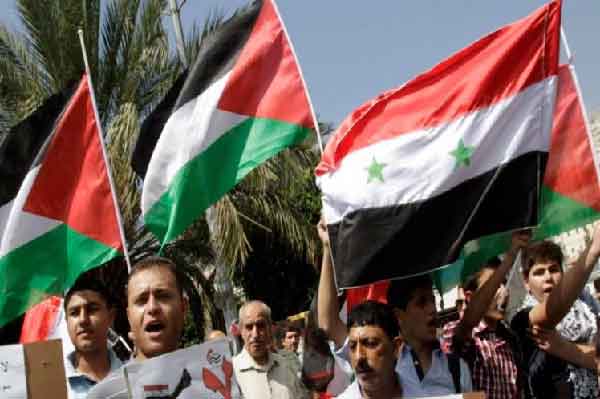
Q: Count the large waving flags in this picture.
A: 4